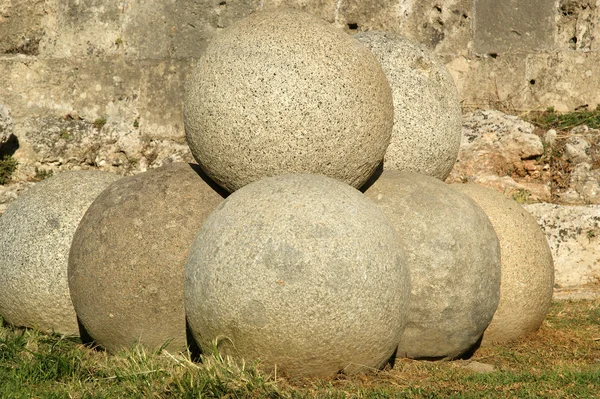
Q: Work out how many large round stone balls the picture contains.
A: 7